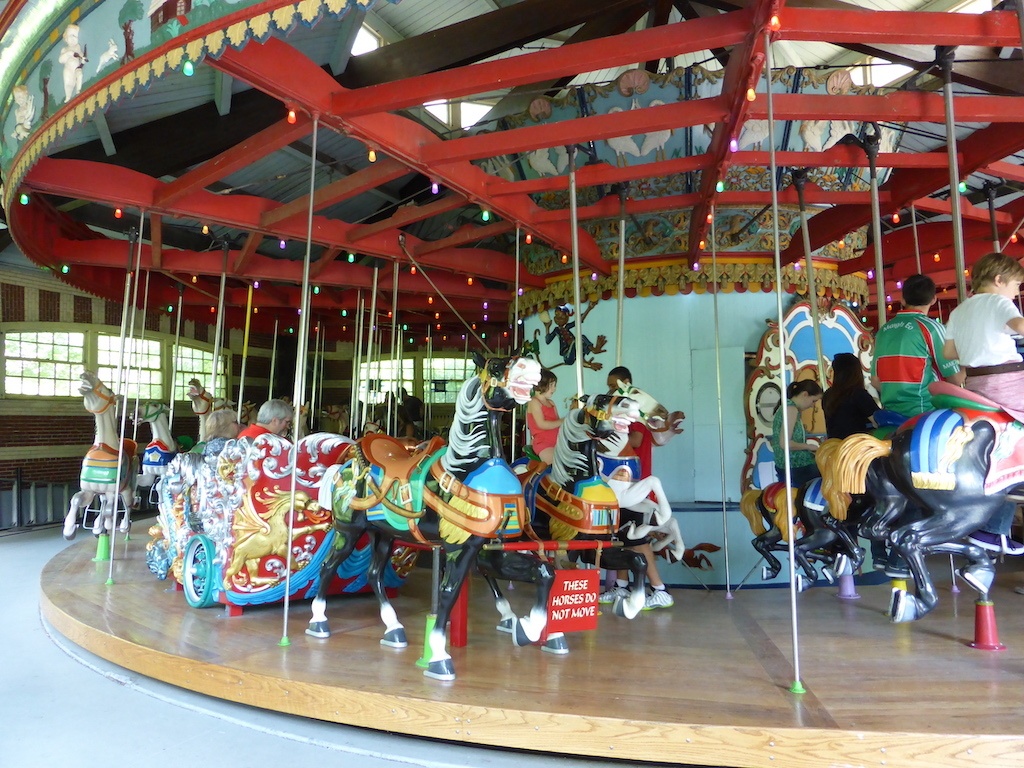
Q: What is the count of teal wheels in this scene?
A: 1